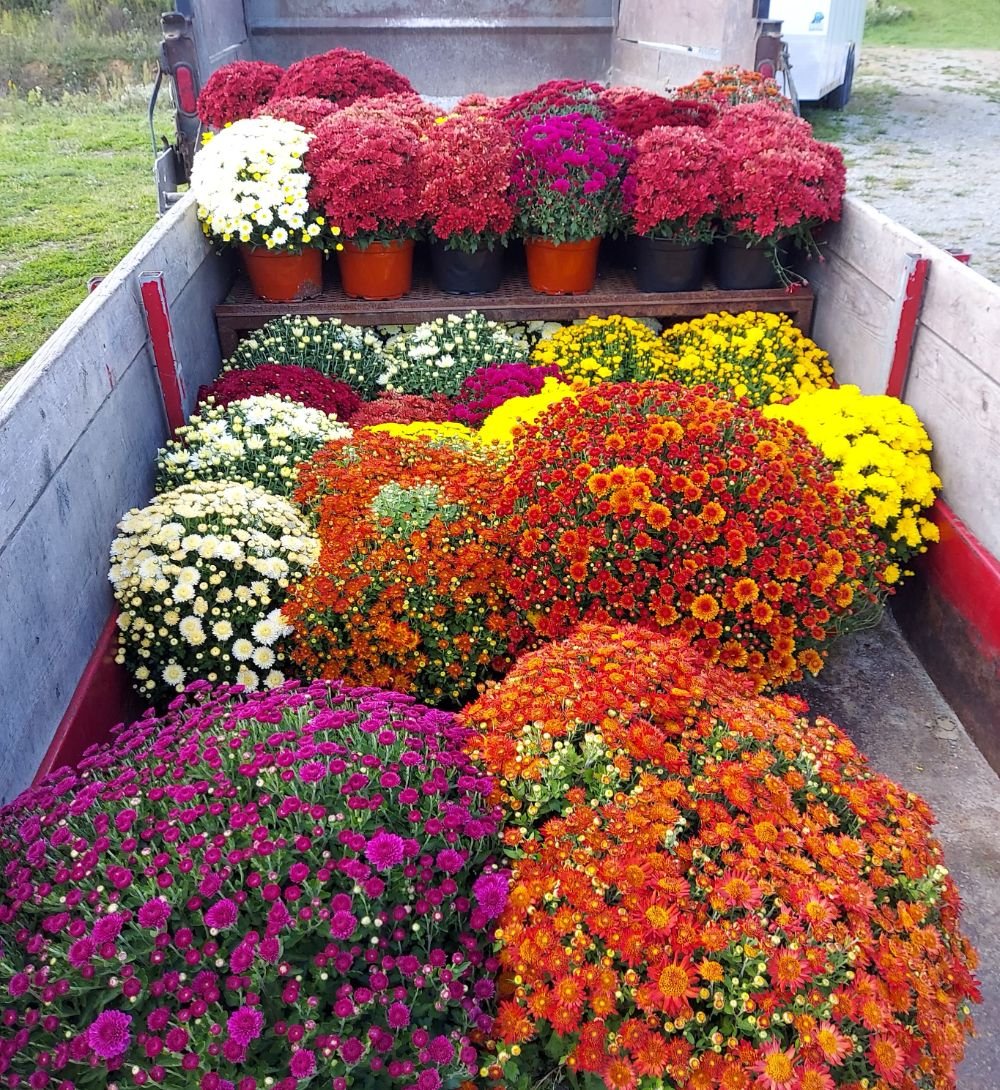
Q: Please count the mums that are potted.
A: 6